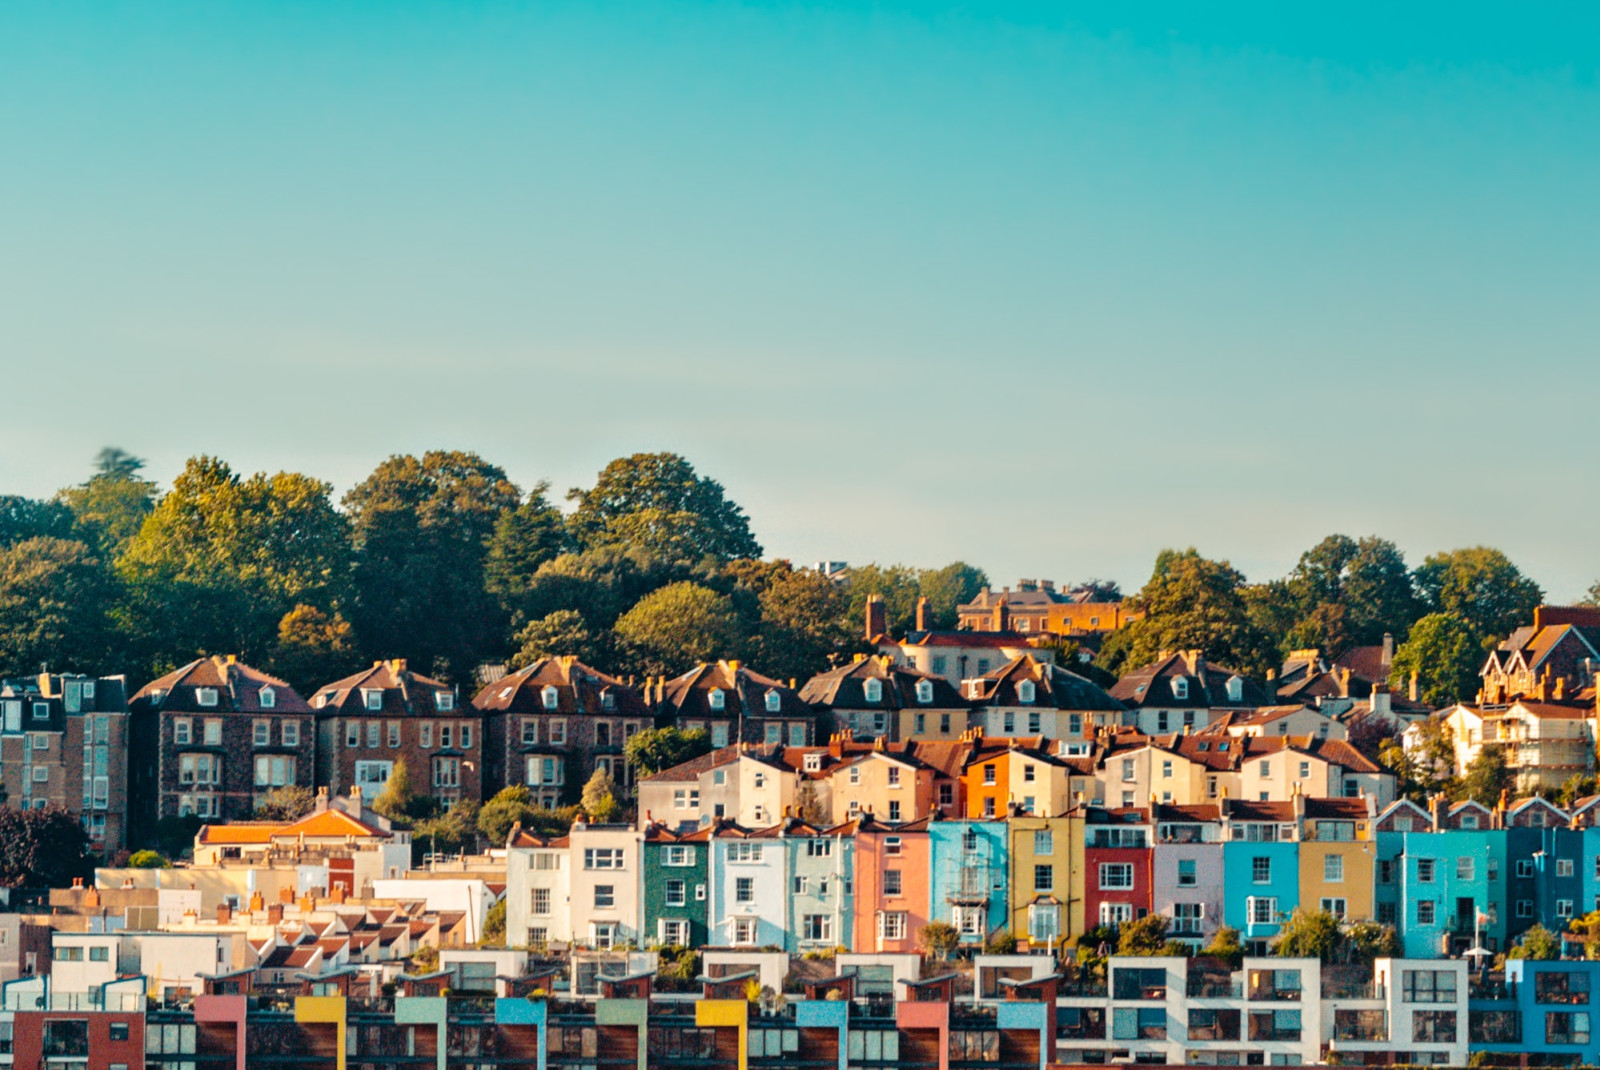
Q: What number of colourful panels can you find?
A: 9